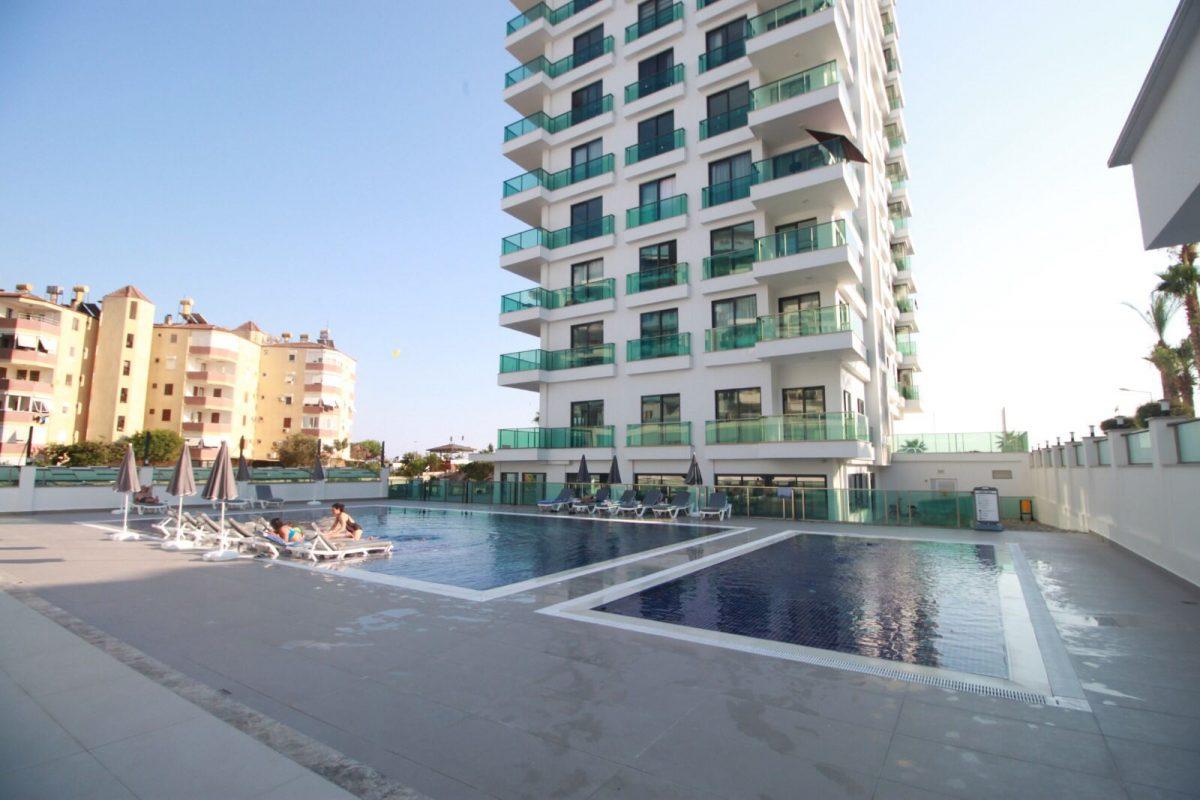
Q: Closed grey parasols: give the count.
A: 8